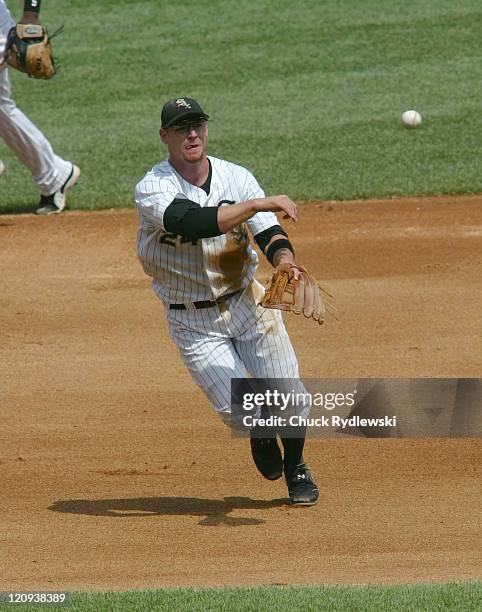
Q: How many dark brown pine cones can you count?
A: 0